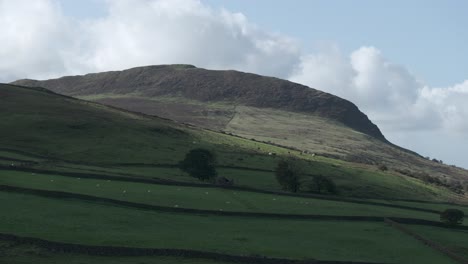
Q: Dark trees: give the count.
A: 4